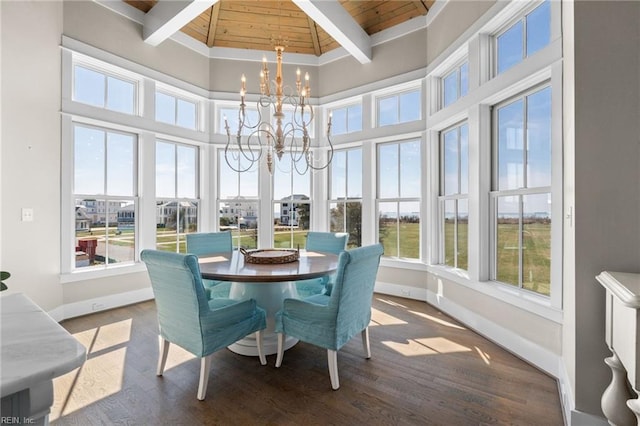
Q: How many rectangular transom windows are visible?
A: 8